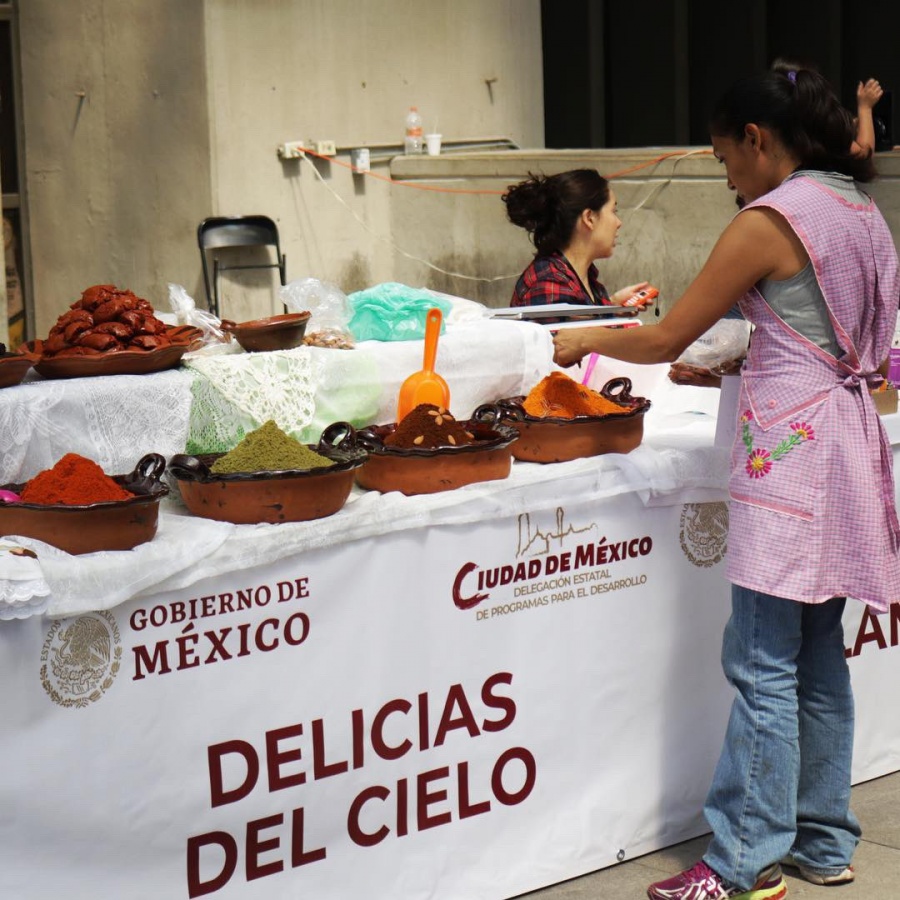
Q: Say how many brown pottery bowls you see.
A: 7